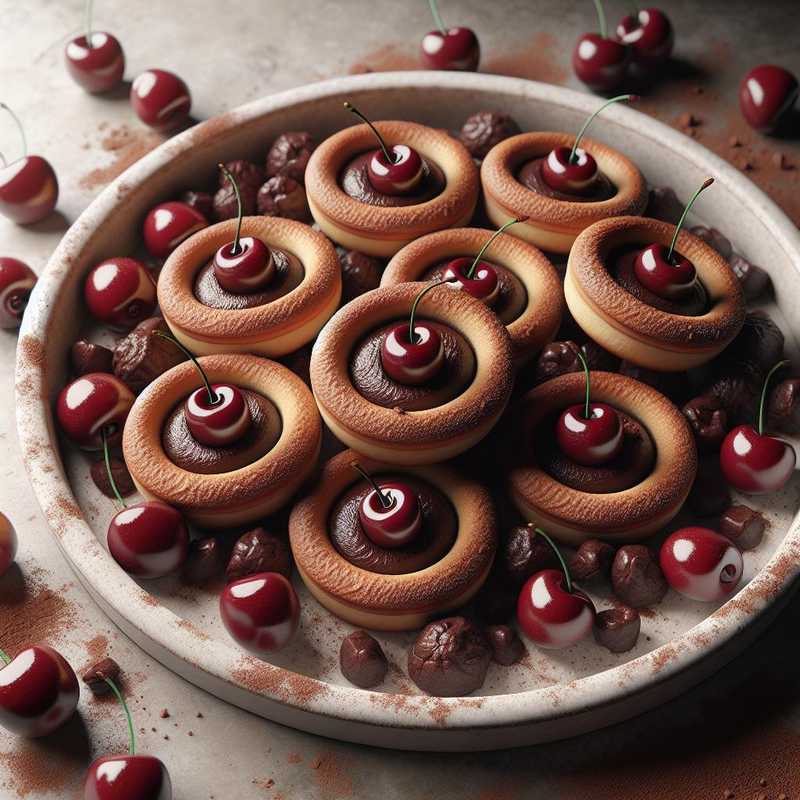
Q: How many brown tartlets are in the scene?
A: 9